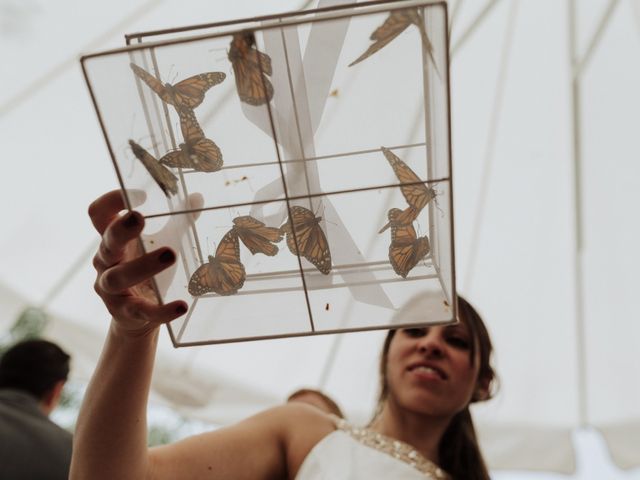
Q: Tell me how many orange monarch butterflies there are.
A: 10